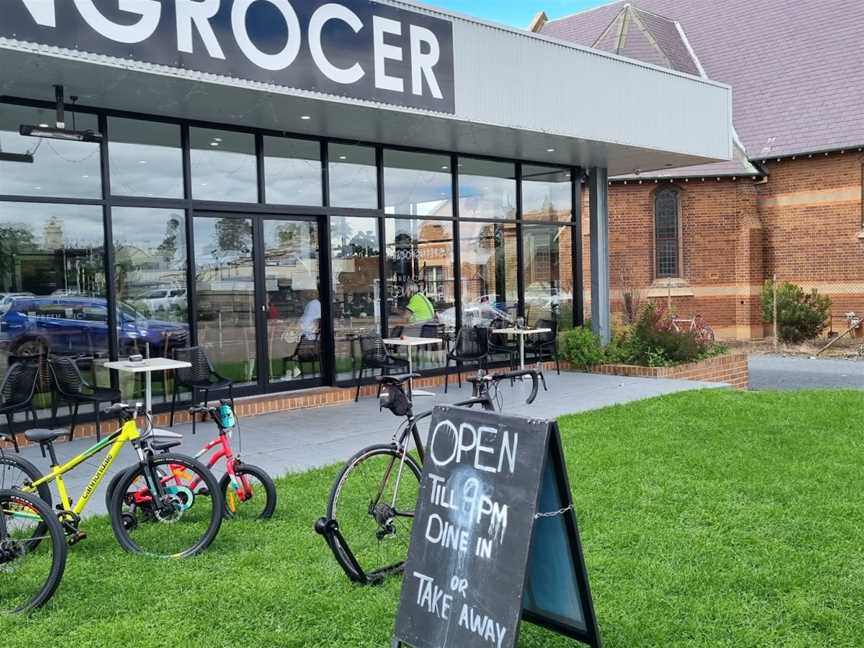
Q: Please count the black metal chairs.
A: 7